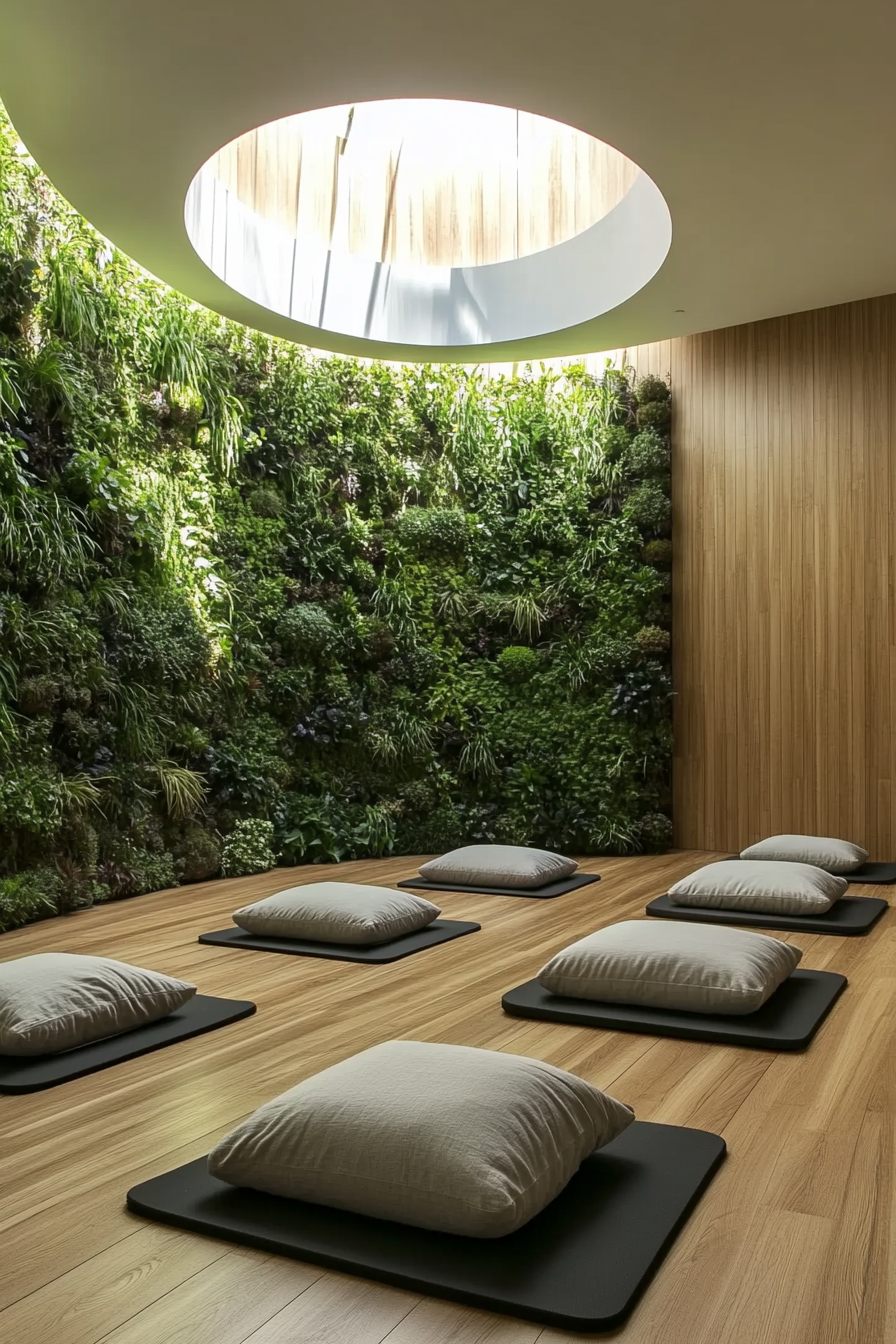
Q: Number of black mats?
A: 7